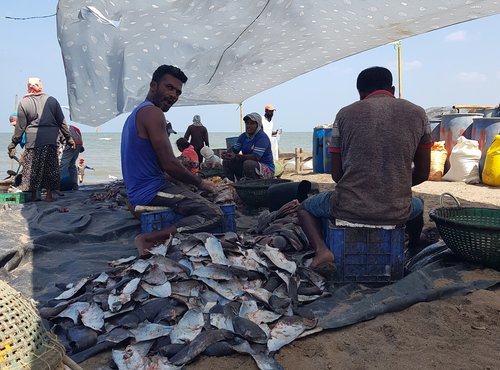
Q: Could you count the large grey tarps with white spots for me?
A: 1